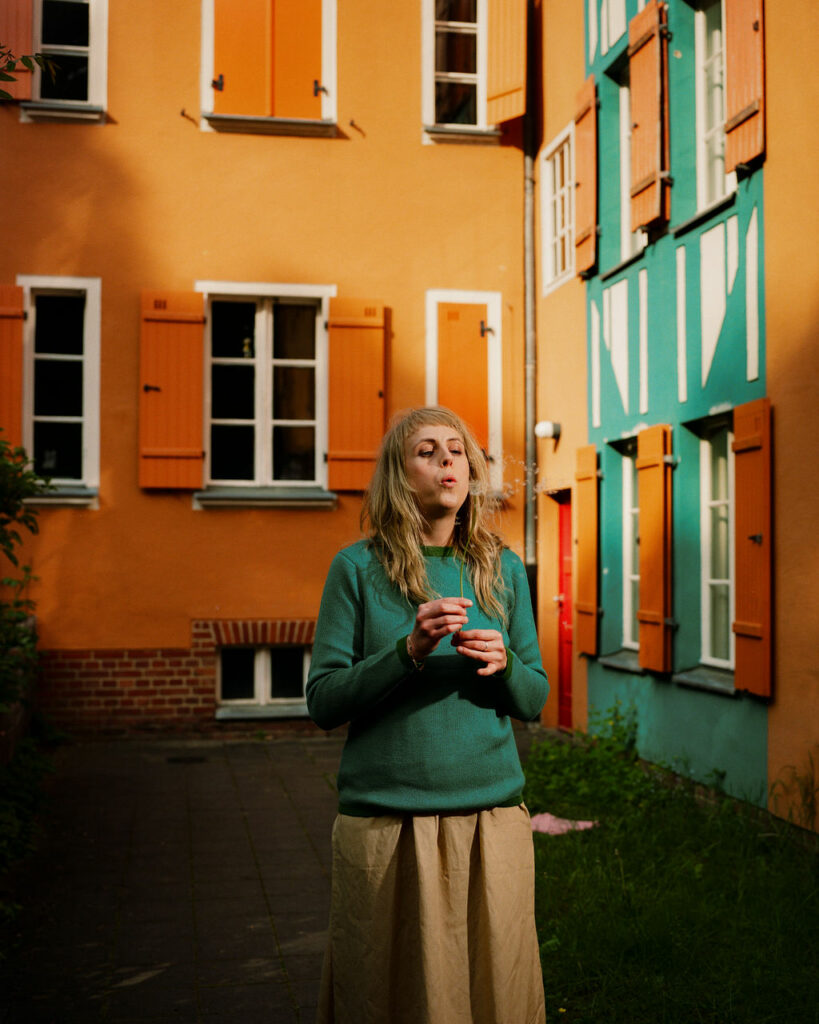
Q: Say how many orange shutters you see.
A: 14